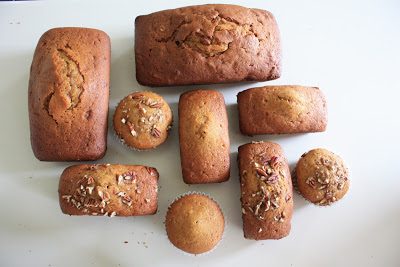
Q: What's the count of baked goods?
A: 9